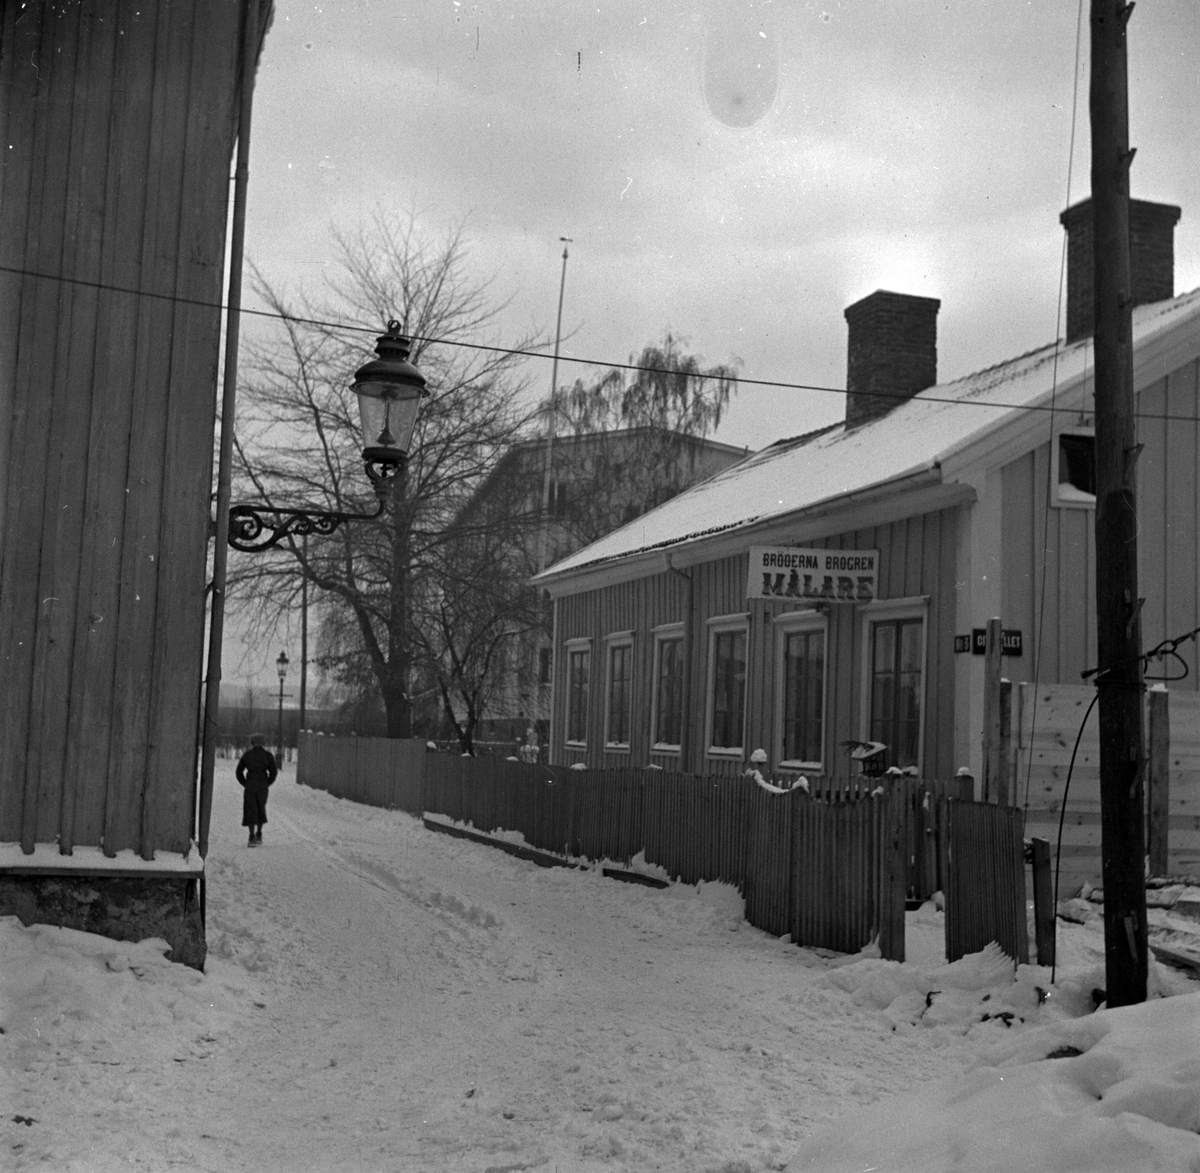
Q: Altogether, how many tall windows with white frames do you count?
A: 6